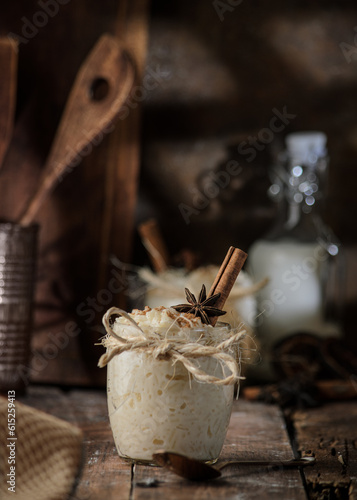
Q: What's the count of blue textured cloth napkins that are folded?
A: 0